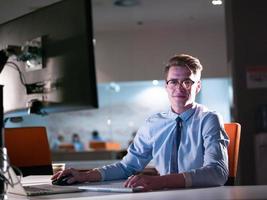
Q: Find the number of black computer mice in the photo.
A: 1